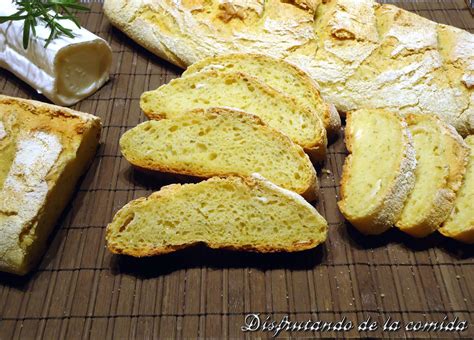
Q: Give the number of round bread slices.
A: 7